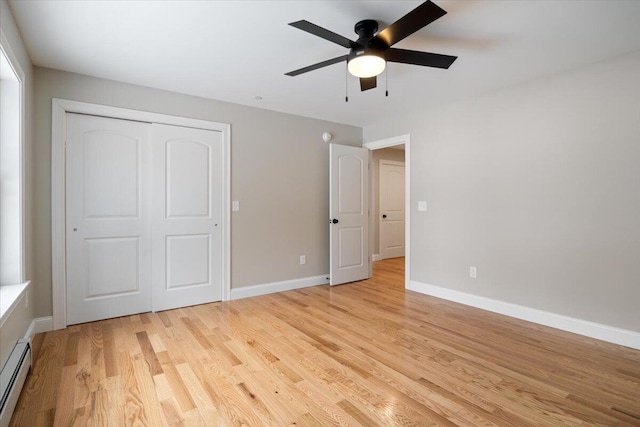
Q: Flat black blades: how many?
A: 5